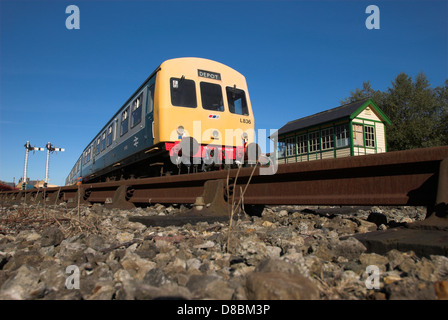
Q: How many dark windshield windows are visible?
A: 3